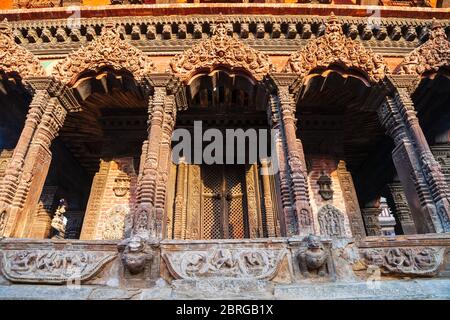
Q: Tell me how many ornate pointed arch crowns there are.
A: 5